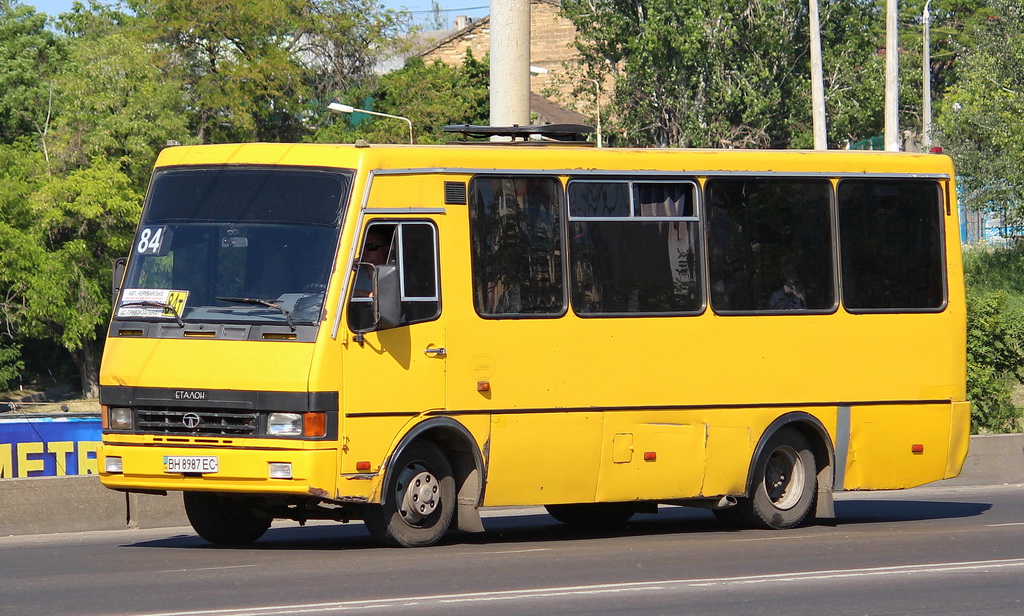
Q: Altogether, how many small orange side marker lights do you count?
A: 4